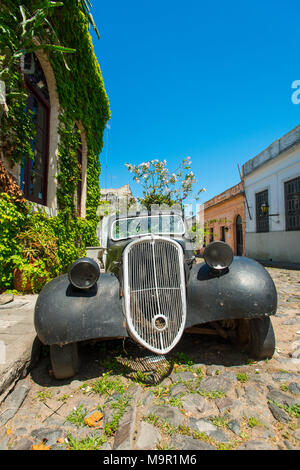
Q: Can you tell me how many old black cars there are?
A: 1